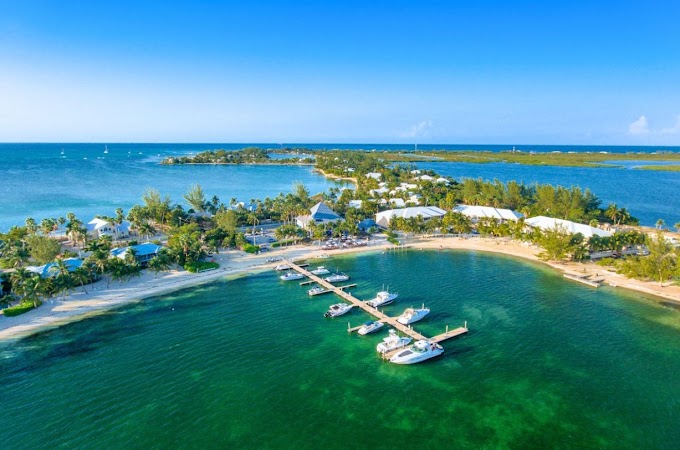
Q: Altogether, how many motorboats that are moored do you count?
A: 11